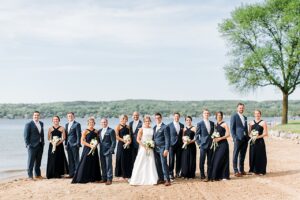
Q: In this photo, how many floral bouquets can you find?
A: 7